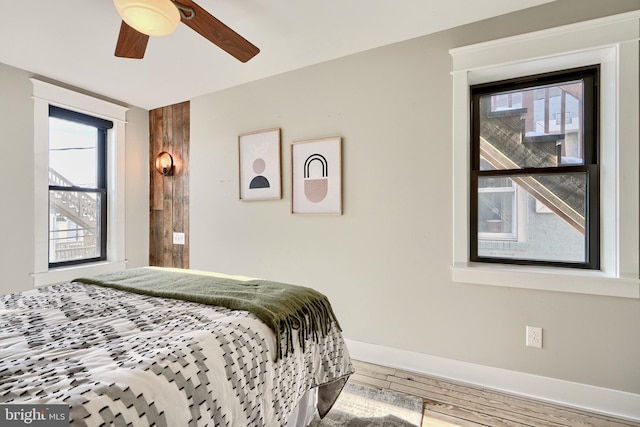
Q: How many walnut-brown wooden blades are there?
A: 2